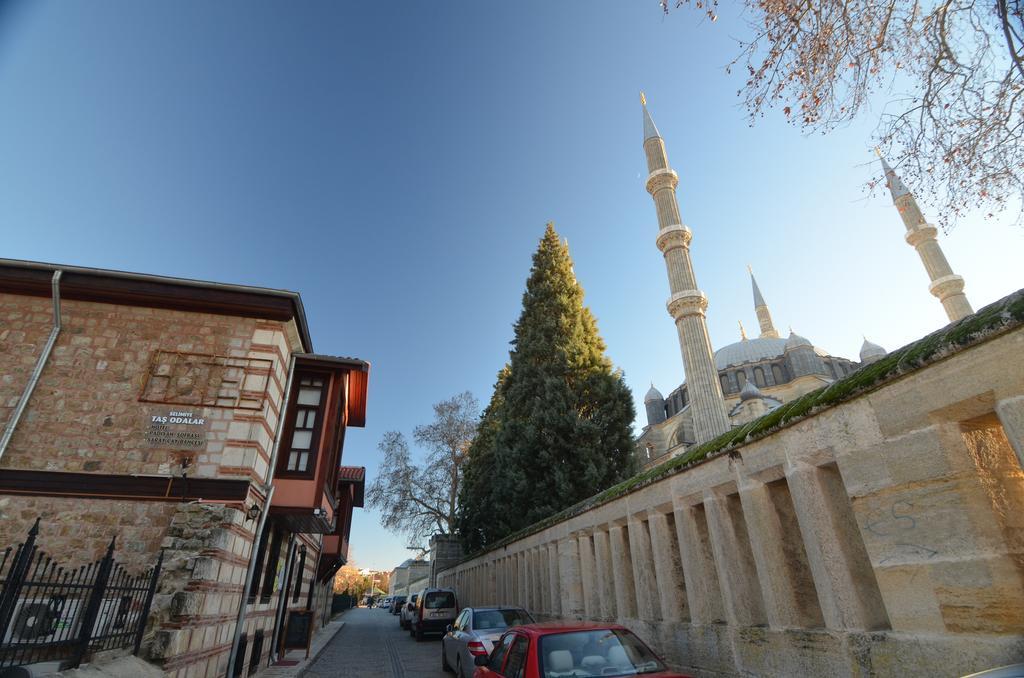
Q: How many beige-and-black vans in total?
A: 1